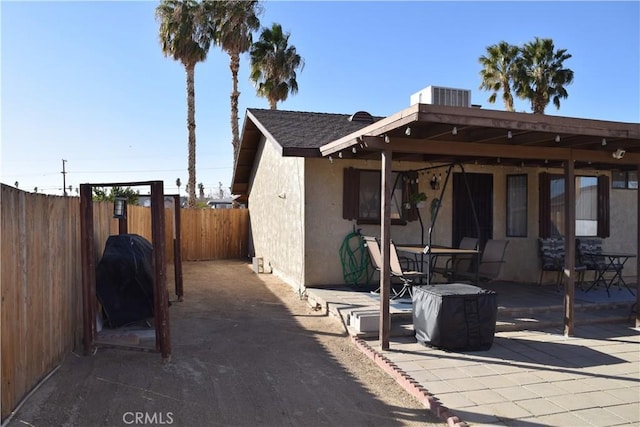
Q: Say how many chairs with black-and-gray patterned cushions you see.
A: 2